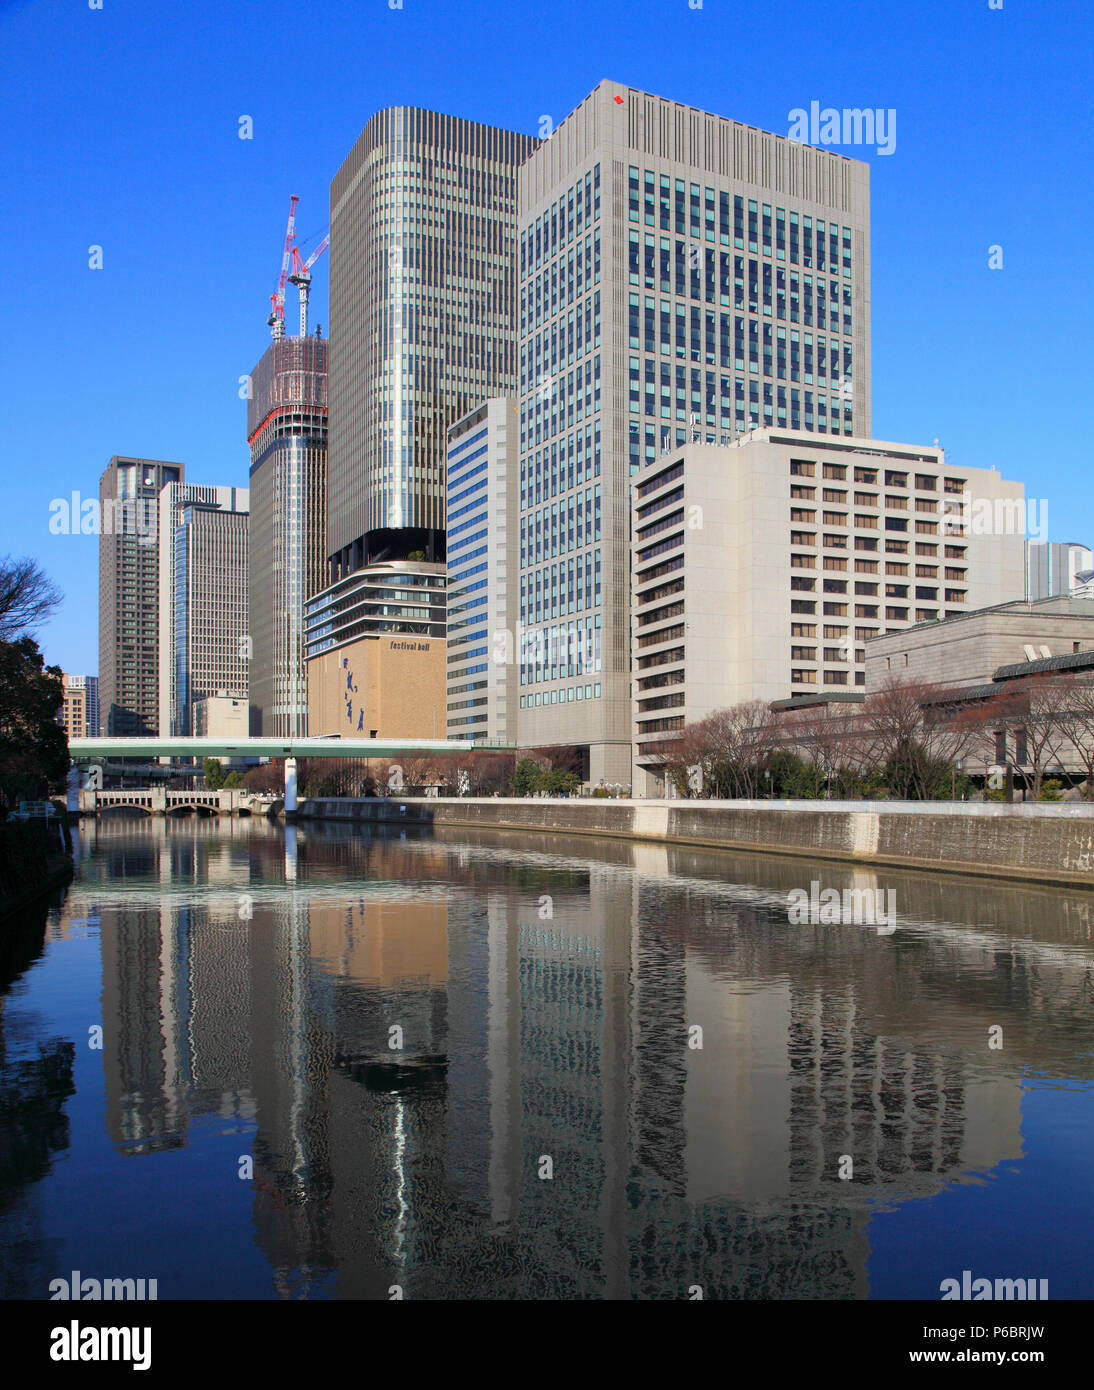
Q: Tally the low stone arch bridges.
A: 1